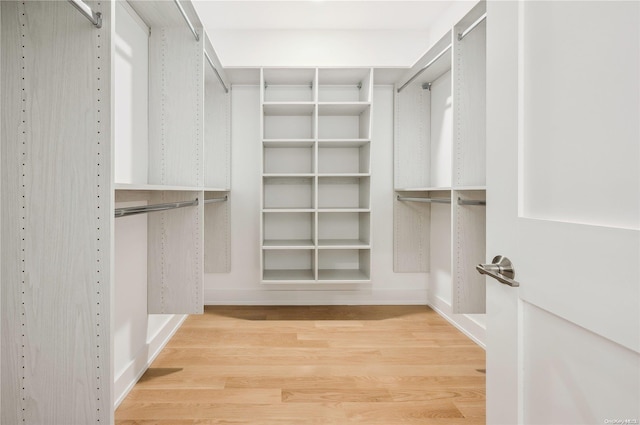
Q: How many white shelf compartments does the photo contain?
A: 12